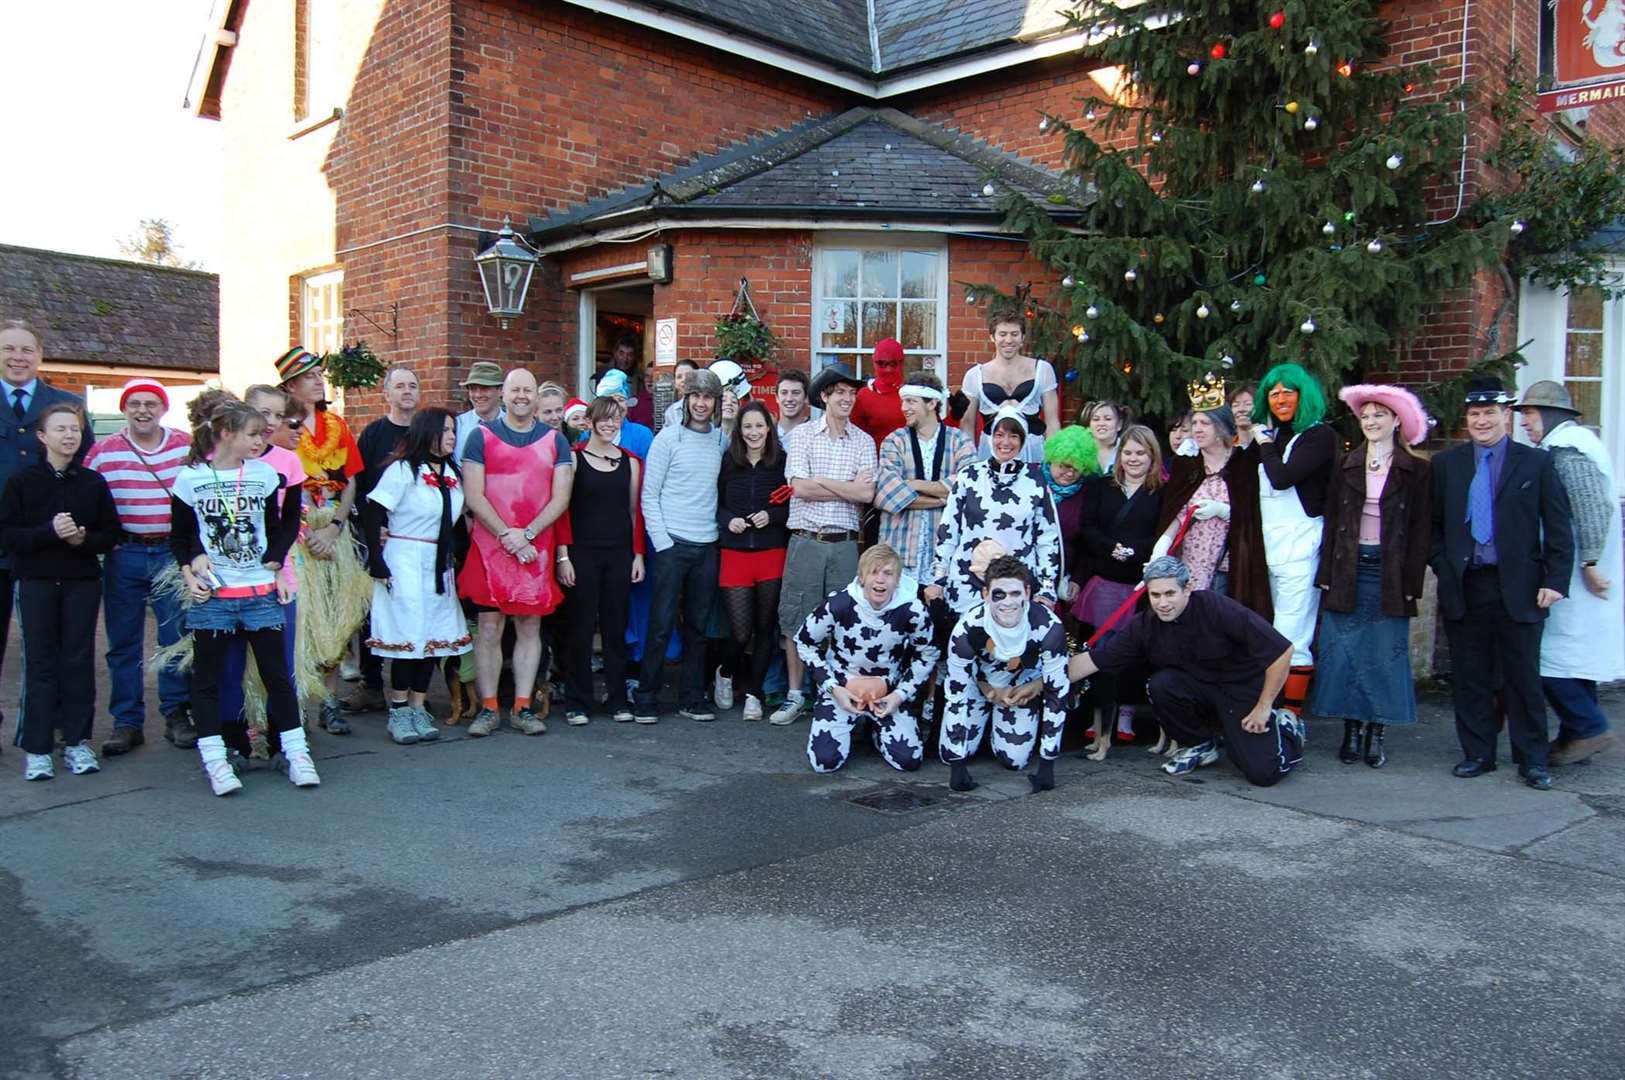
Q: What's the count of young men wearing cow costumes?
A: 2